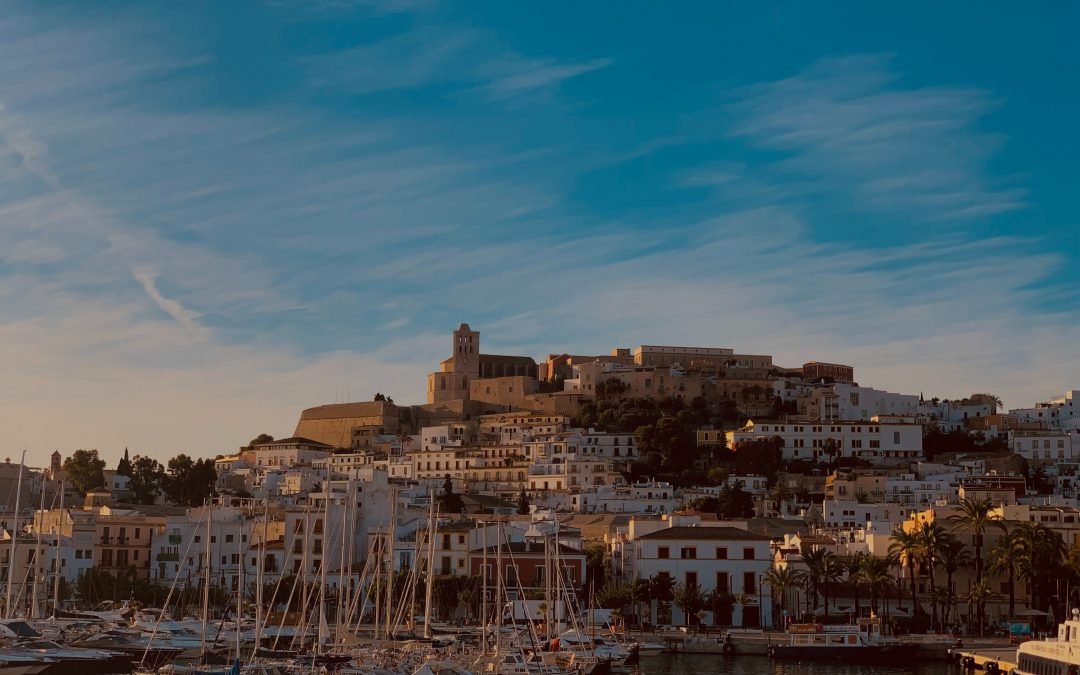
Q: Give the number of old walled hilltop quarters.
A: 1